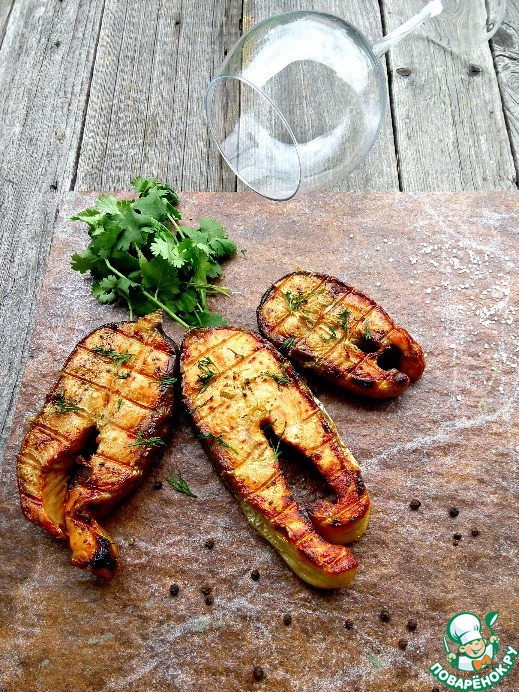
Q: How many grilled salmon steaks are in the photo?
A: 3